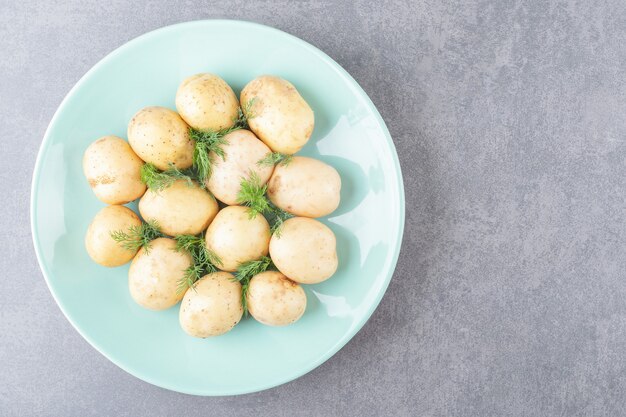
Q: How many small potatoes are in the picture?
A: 13